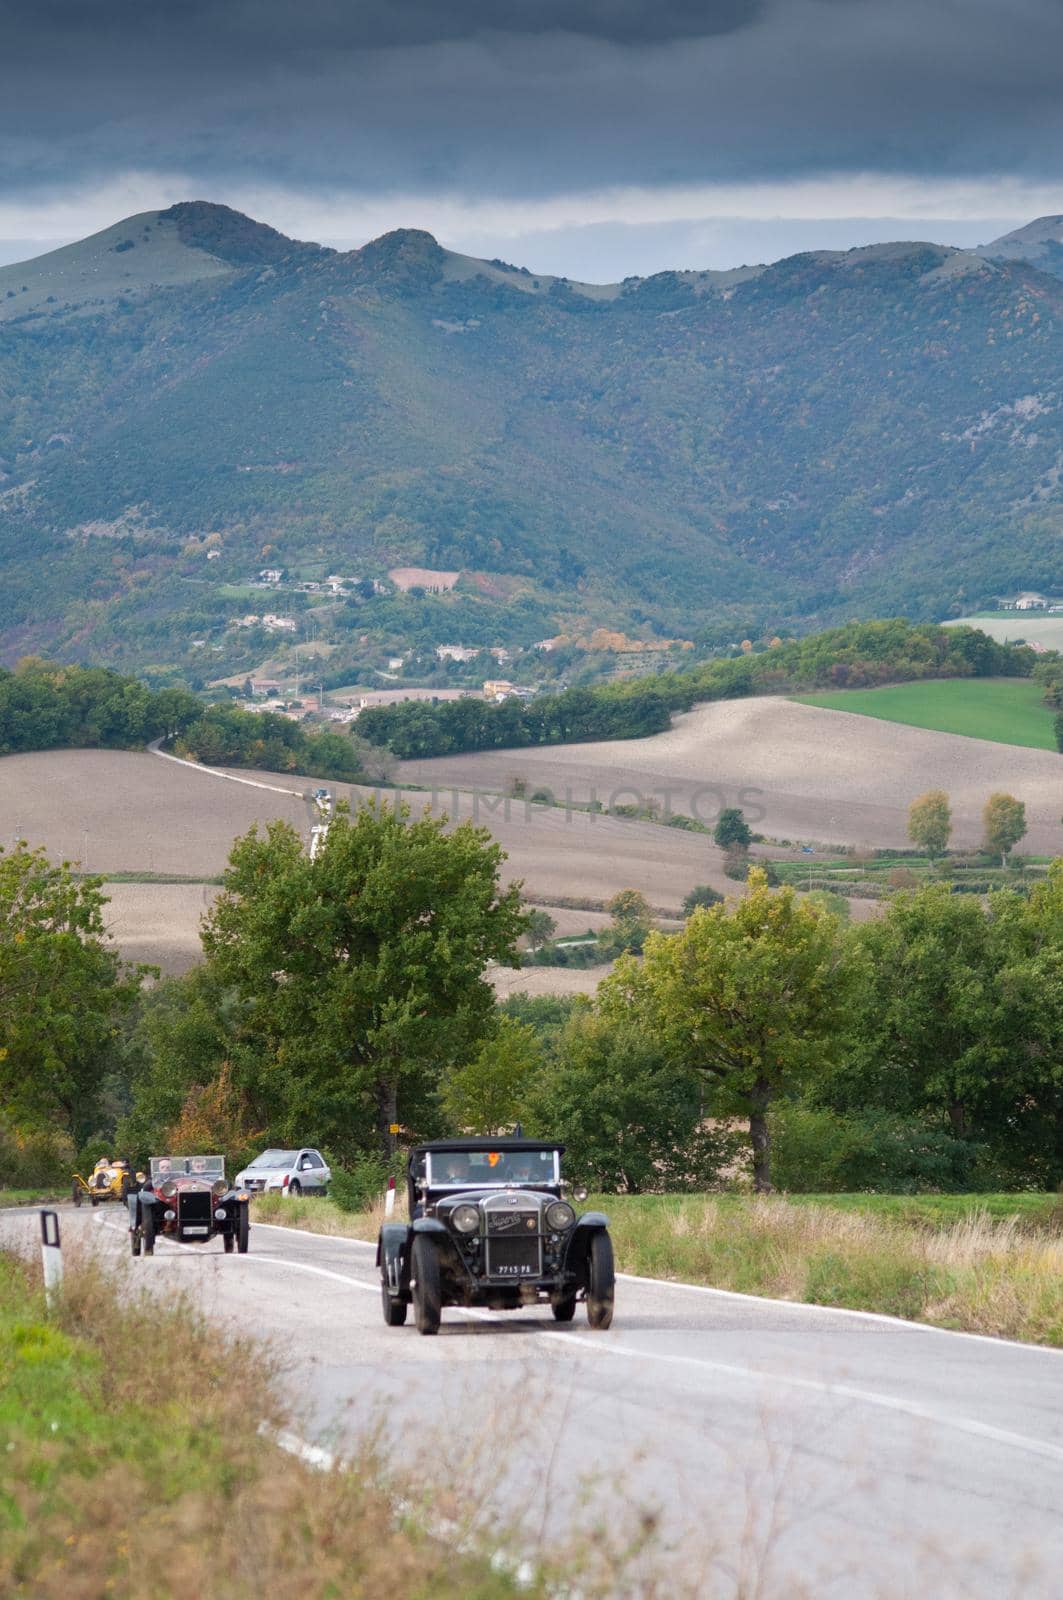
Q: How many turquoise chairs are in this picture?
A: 0